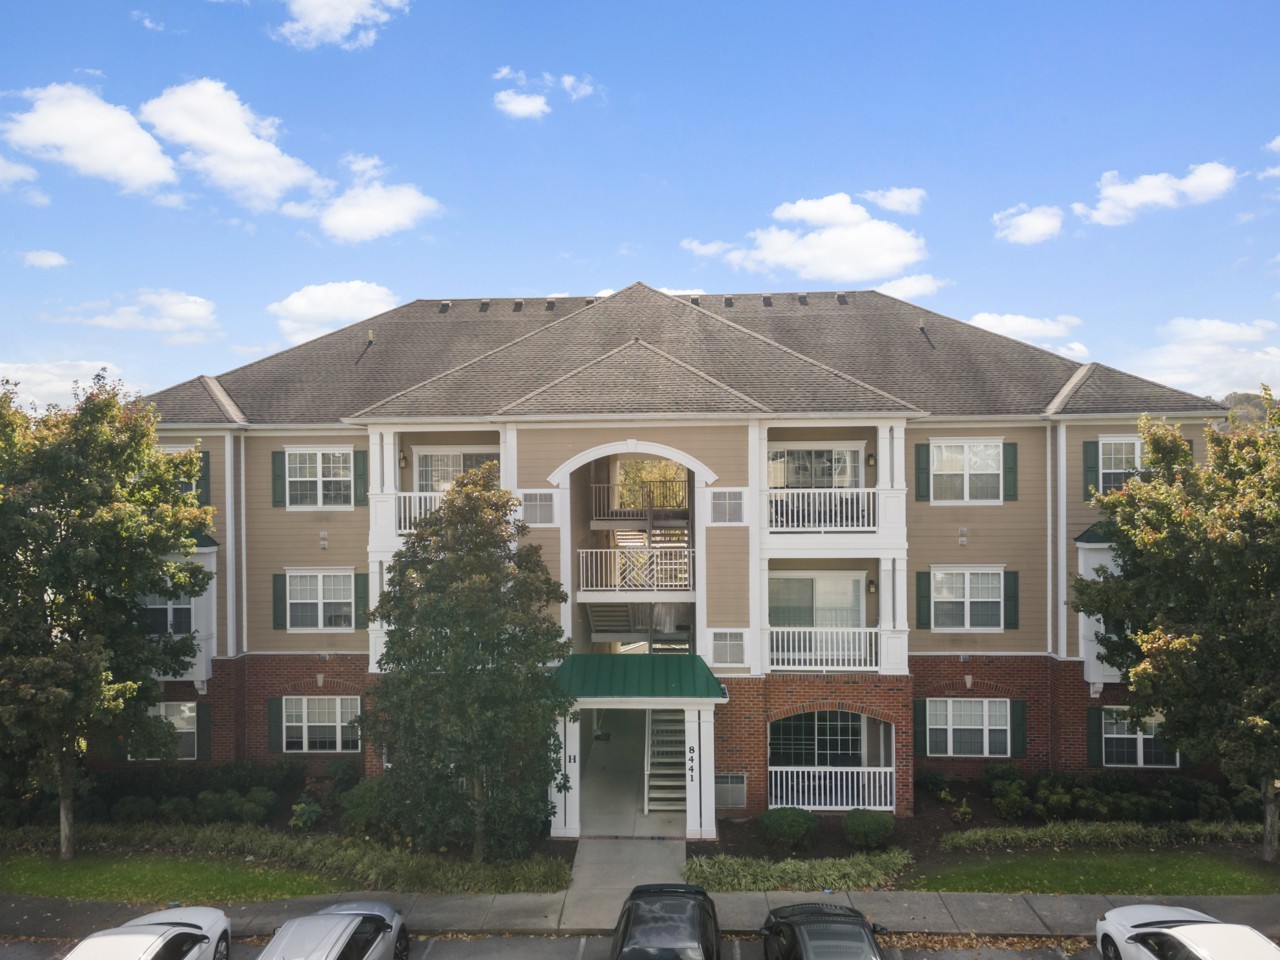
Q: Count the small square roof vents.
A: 10